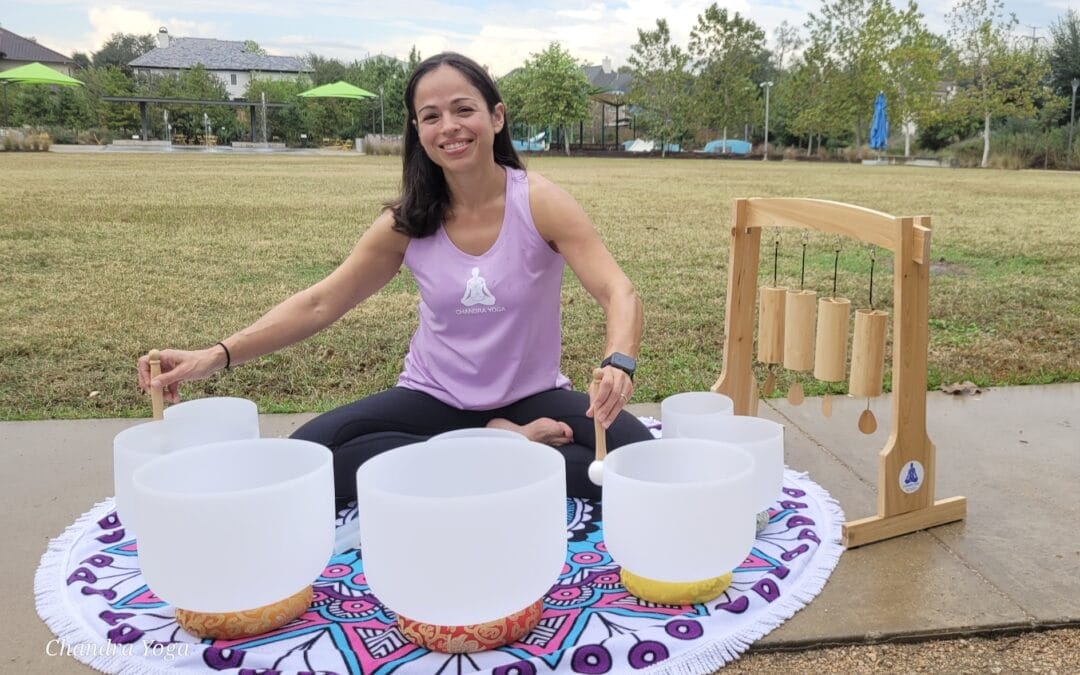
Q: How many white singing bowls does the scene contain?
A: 8